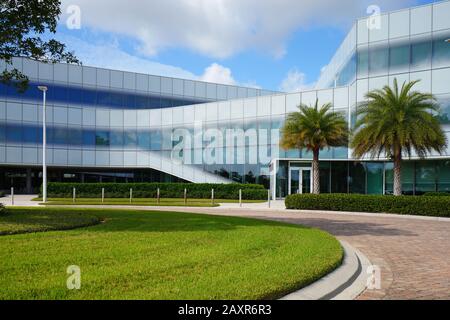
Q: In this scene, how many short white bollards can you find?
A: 9